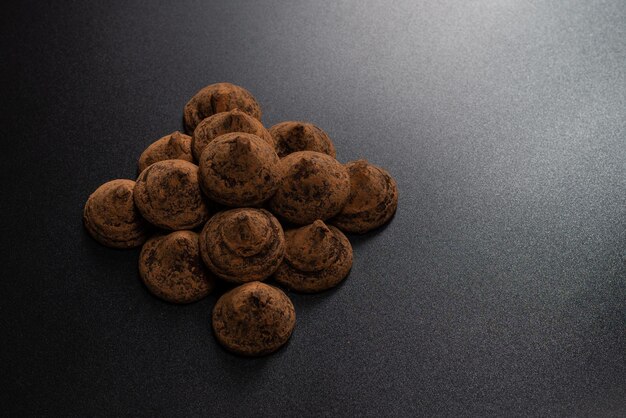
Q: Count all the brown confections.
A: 13